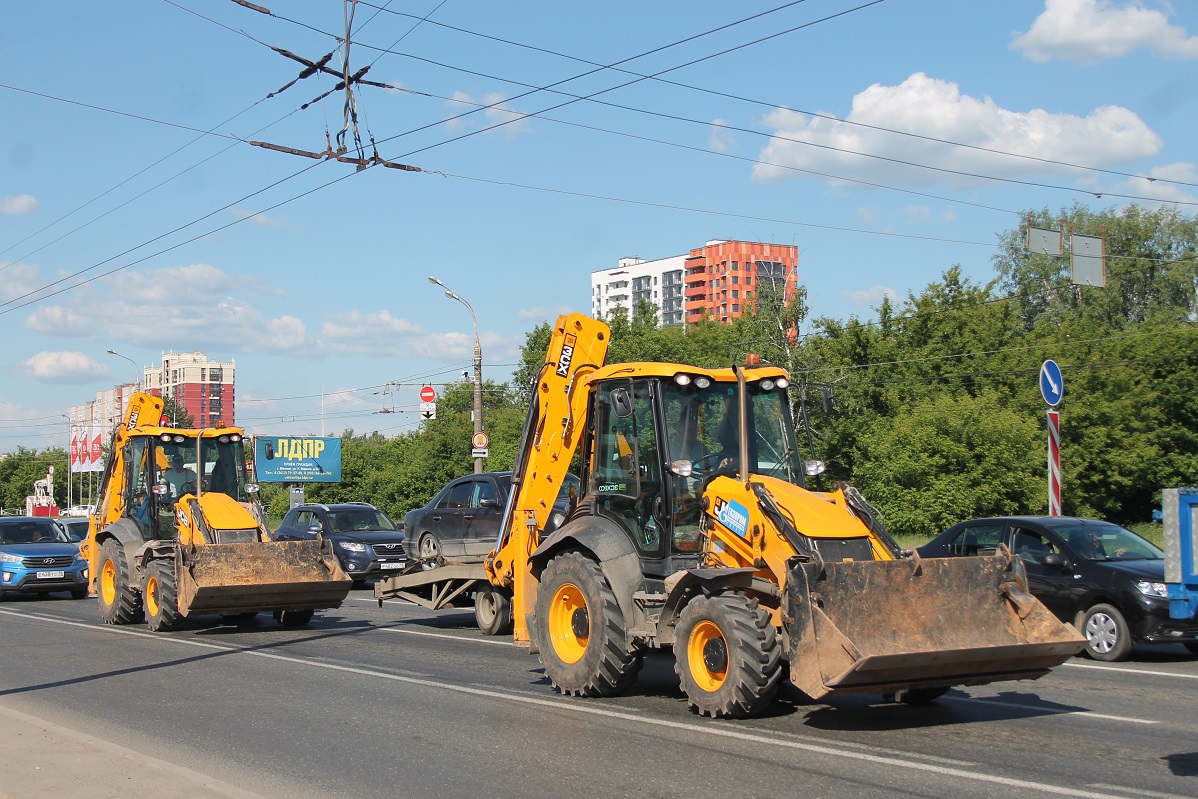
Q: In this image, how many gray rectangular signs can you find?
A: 2